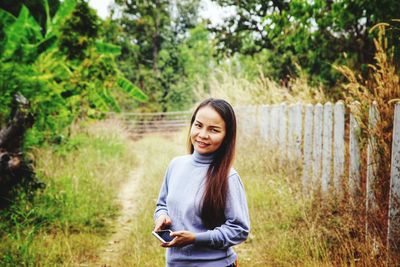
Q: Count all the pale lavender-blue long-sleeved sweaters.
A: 1